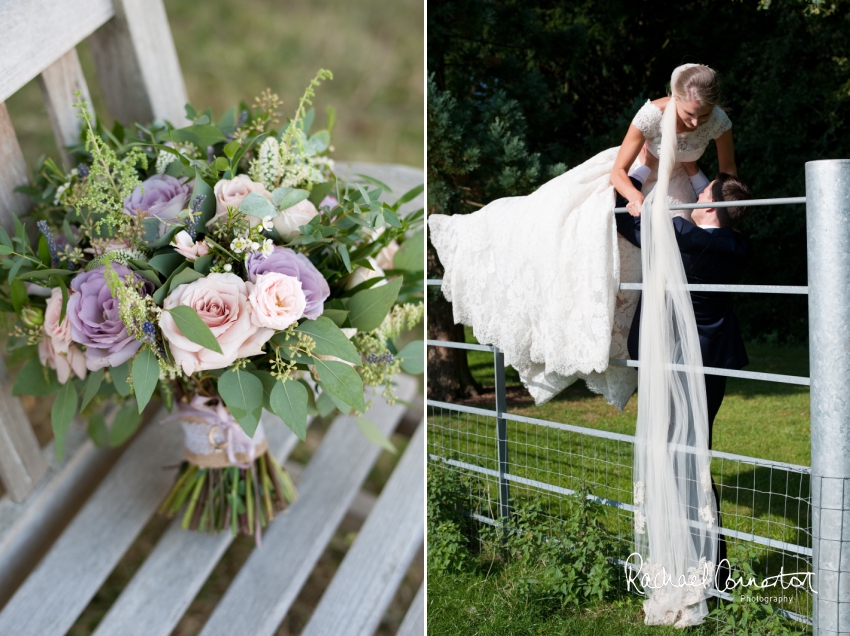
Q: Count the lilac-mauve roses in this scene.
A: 3